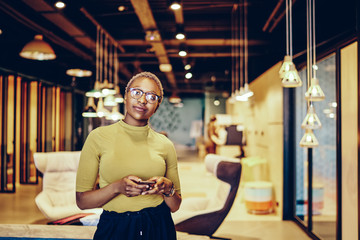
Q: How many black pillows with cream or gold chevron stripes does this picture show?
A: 0